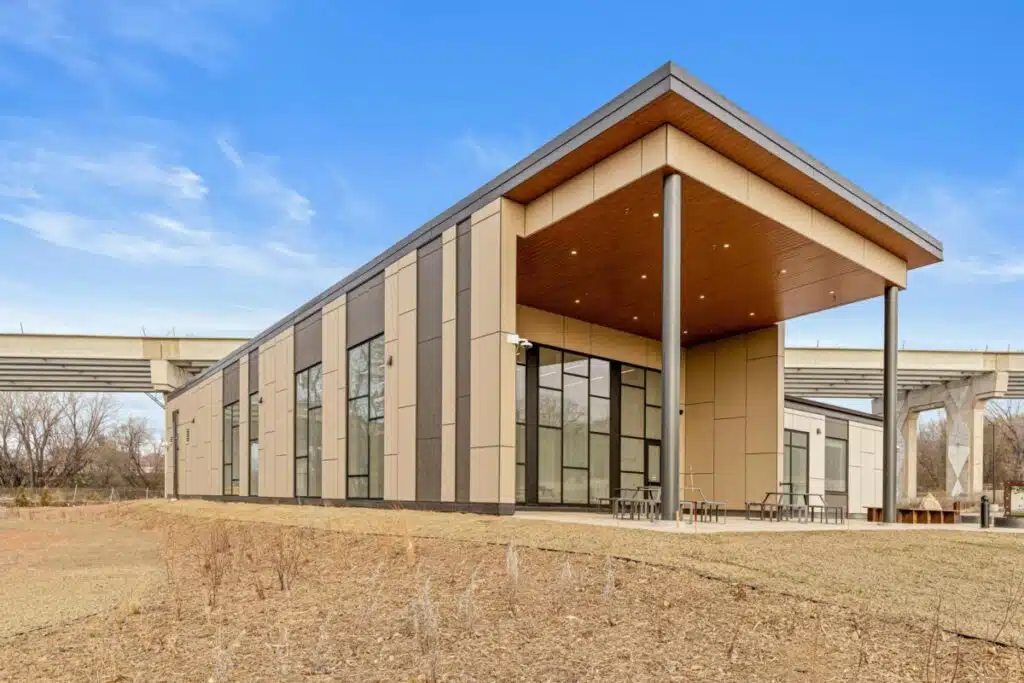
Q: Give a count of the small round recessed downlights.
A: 11